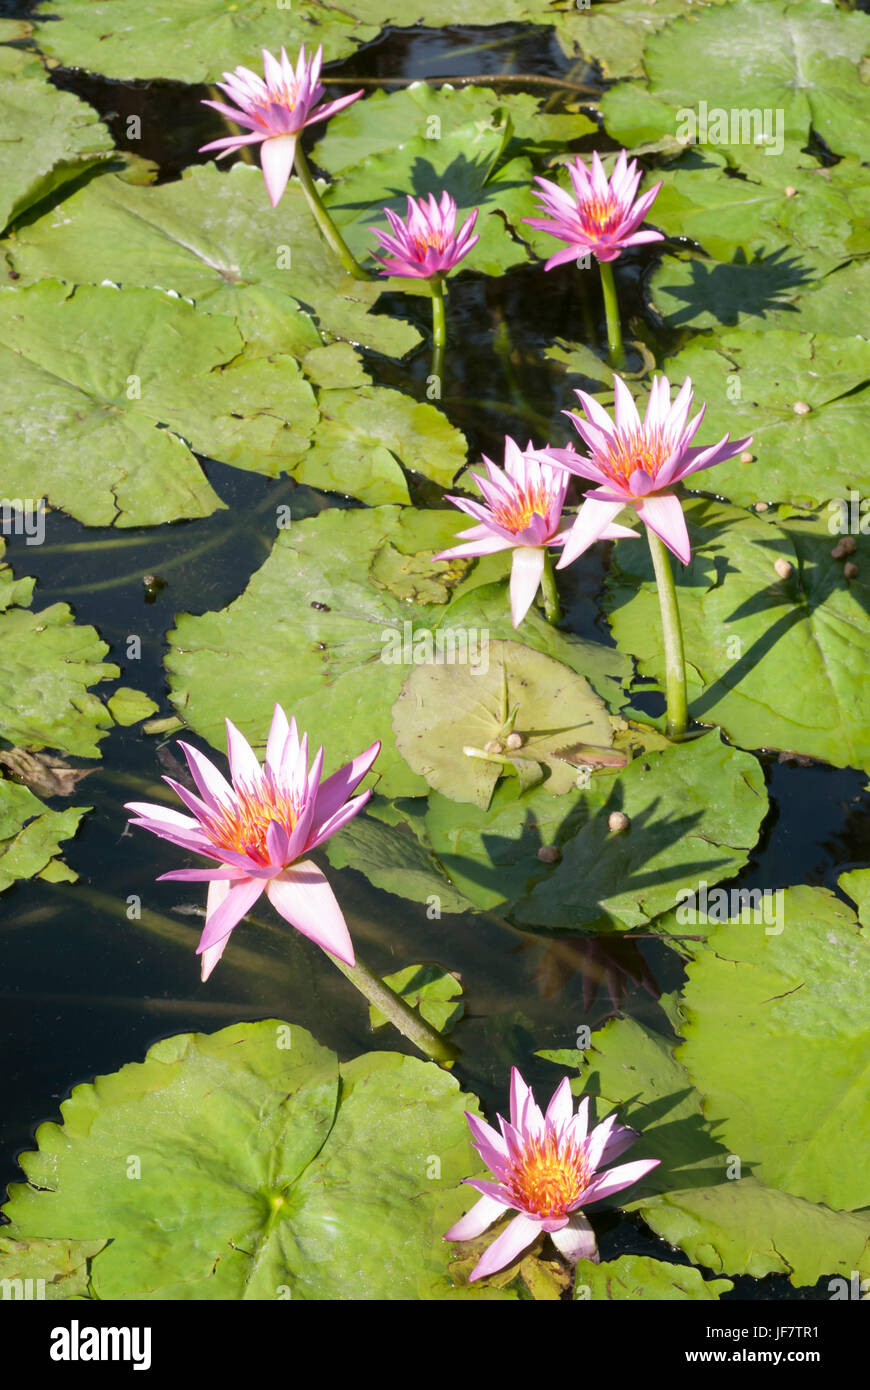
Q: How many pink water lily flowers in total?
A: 7